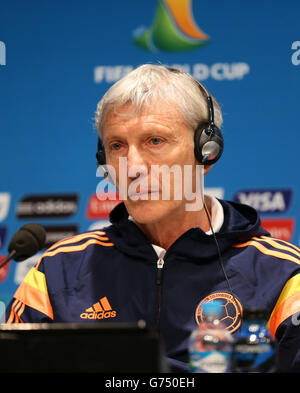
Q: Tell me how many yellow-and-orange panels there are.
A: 2